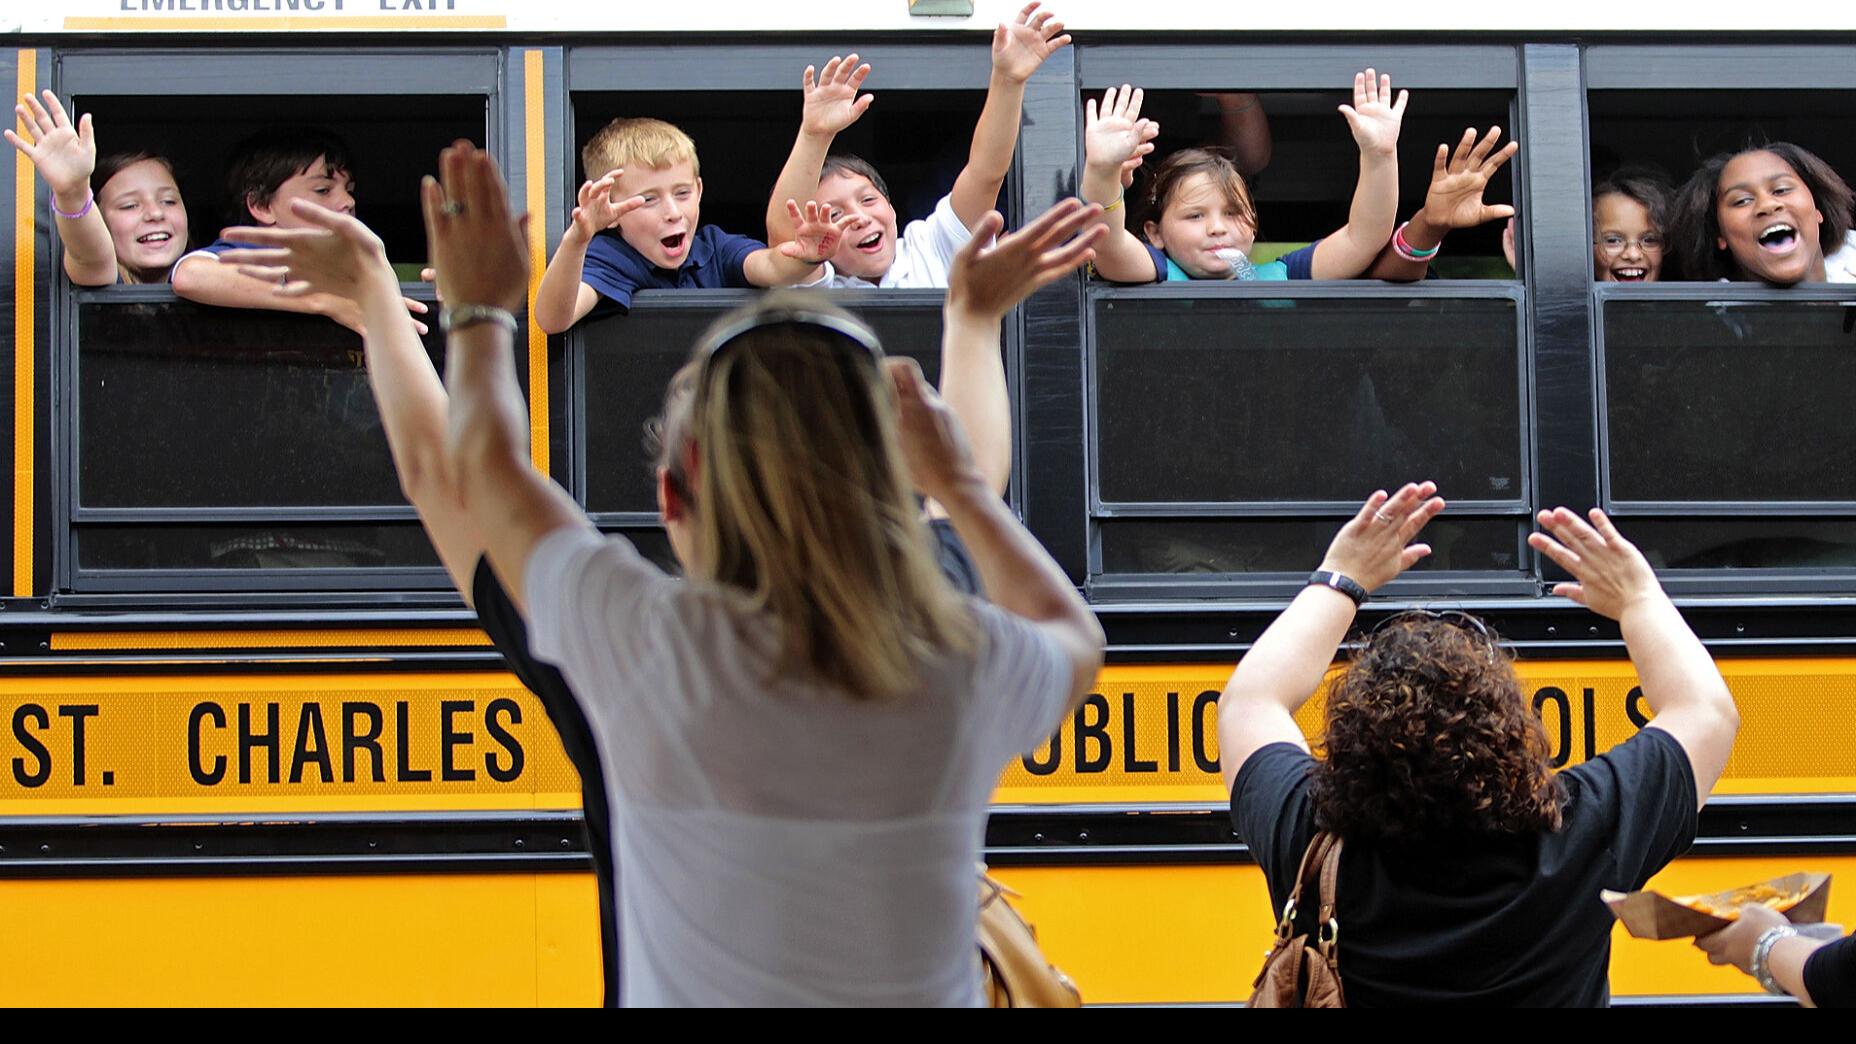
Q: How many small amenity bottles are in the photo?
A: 0